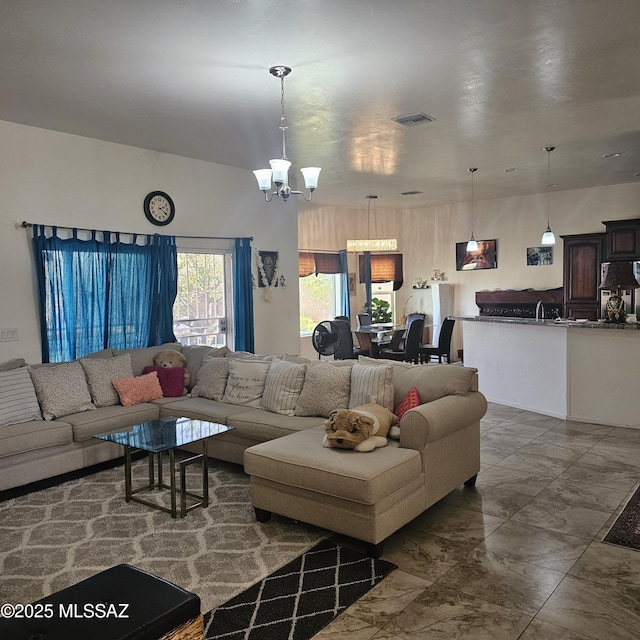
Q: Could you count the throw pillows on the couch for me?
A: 11